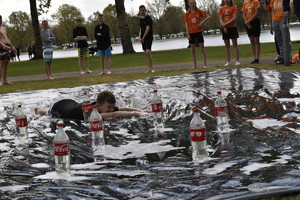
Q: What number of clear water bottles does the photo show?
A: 7